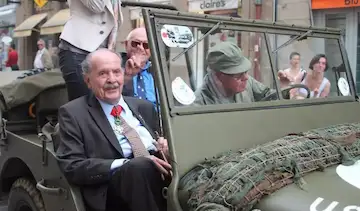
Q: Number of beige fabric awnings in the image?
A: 2